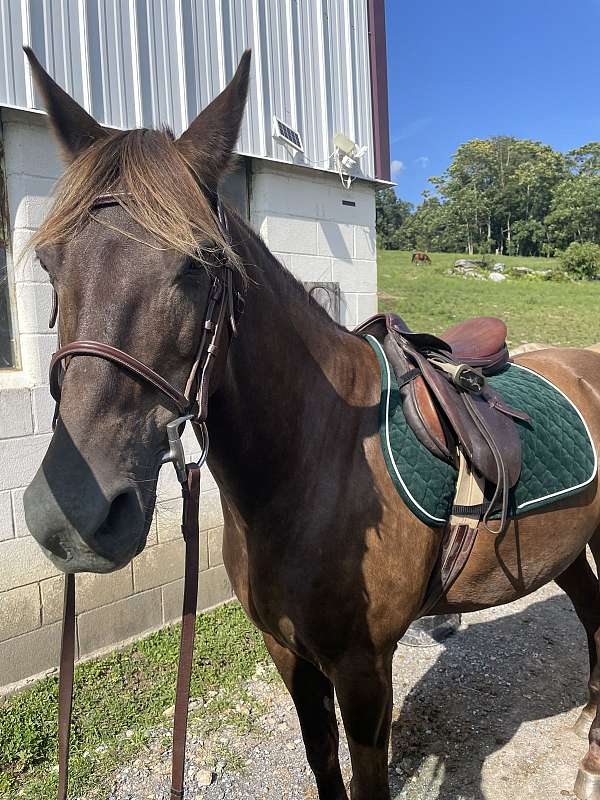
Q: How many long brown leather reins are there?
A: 2